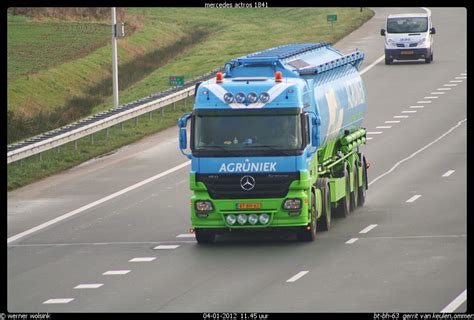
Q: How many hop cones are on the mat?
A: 0